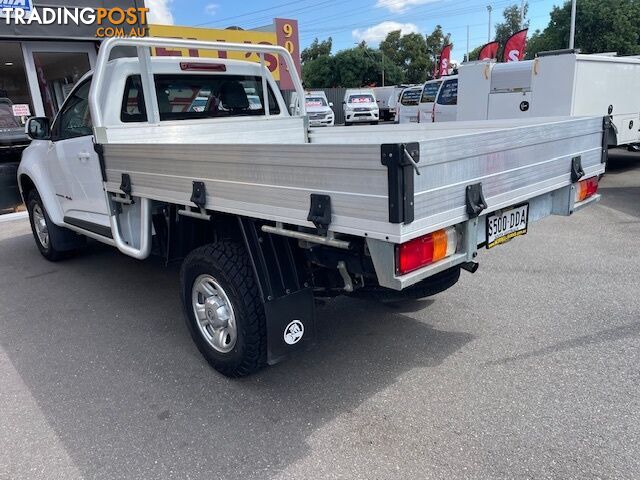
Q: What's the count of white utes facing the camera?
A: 2